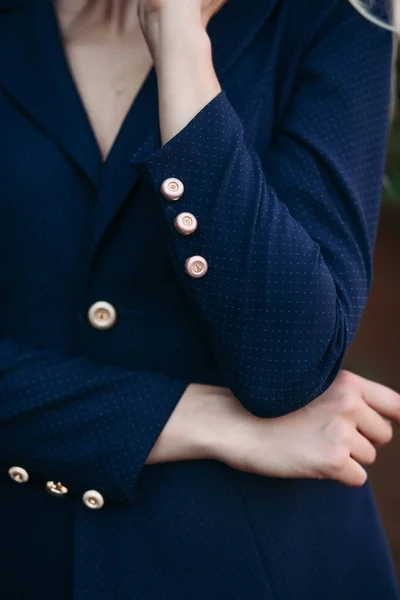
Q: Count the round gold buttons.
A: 7